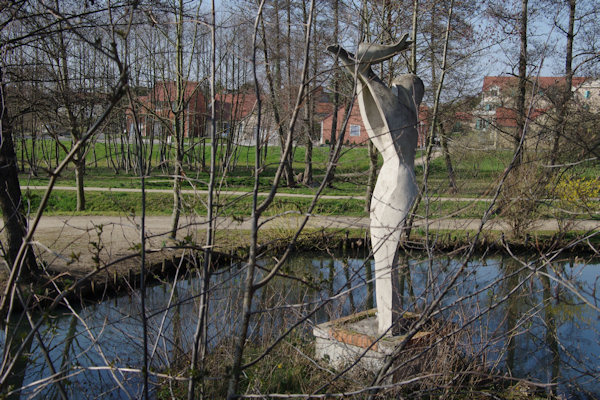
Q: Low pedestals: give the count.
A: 1